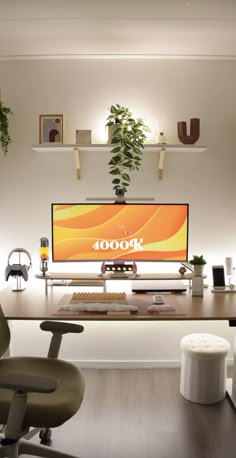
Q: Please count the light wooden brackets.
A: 2